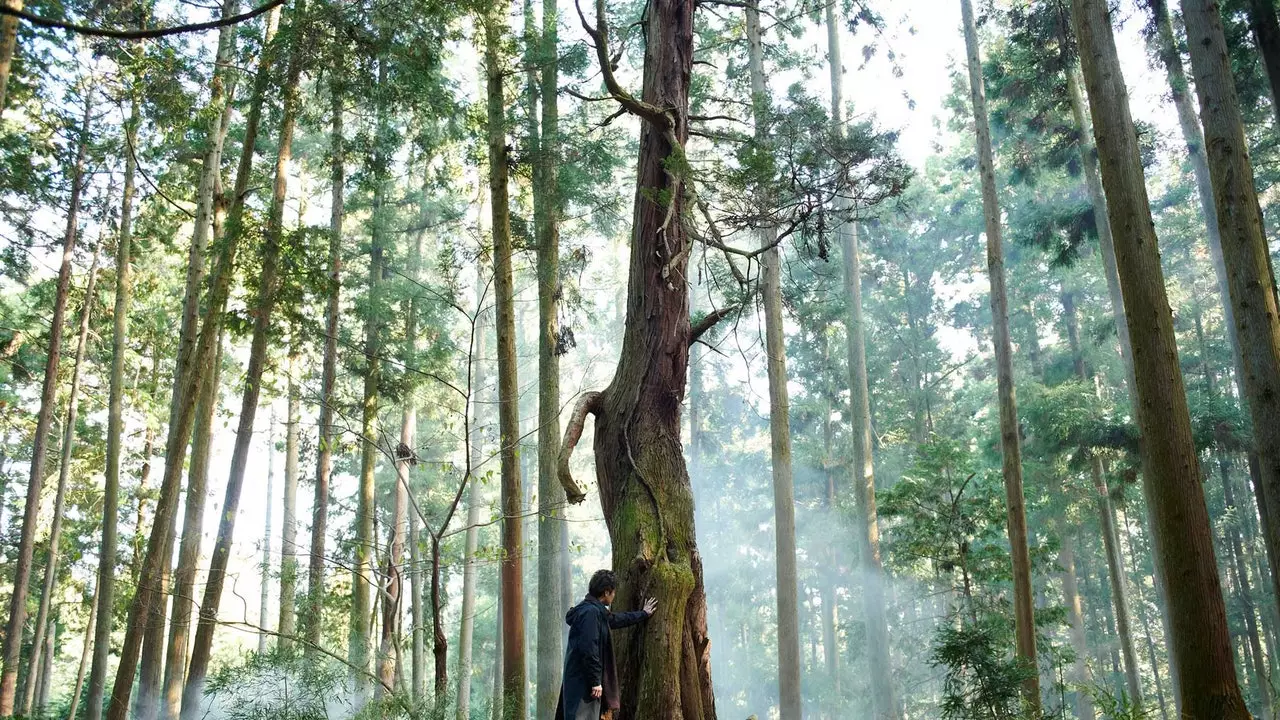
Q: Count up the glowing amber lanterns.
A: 0